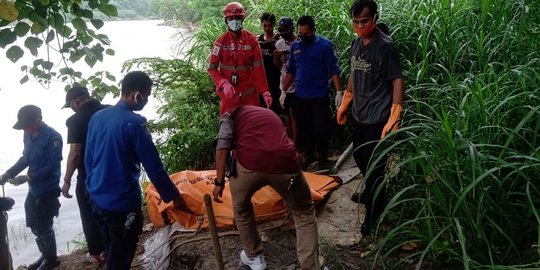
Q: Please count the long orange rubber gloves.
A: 2